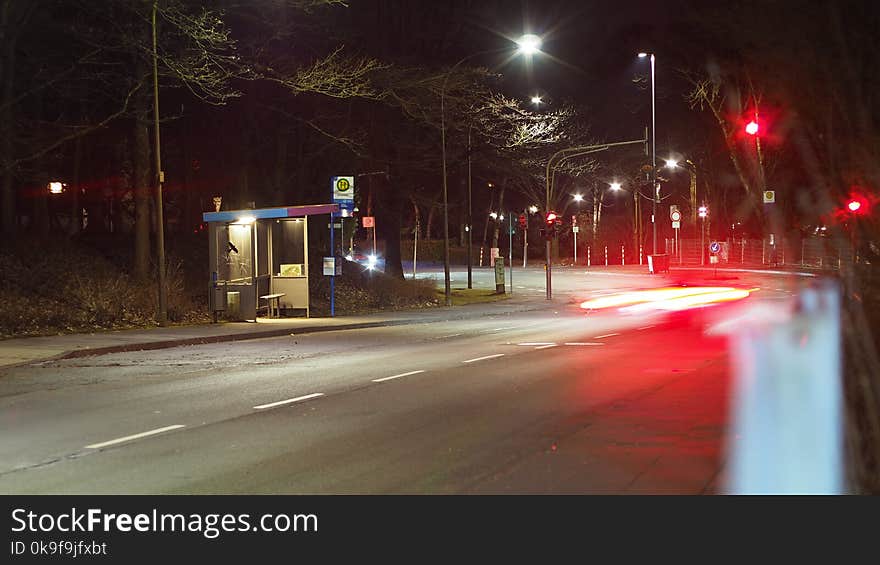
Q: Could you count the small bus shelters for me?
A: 1